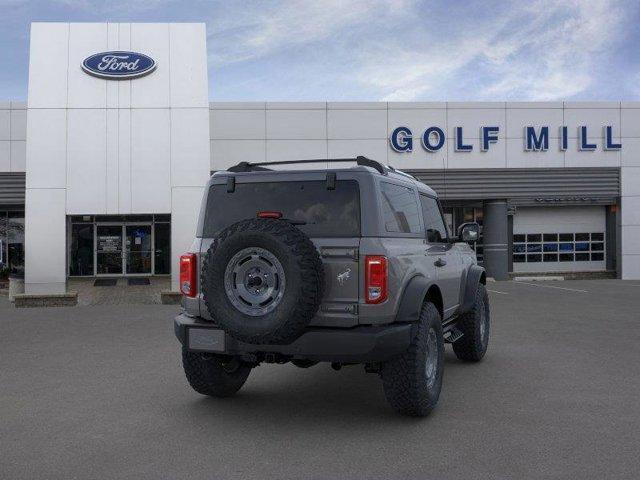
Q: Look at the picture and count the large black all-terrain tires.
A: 4